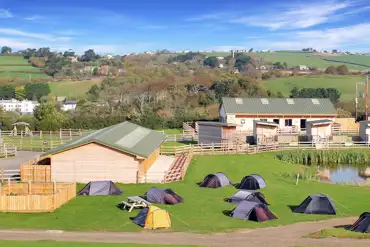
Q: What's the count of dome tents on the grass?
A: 9